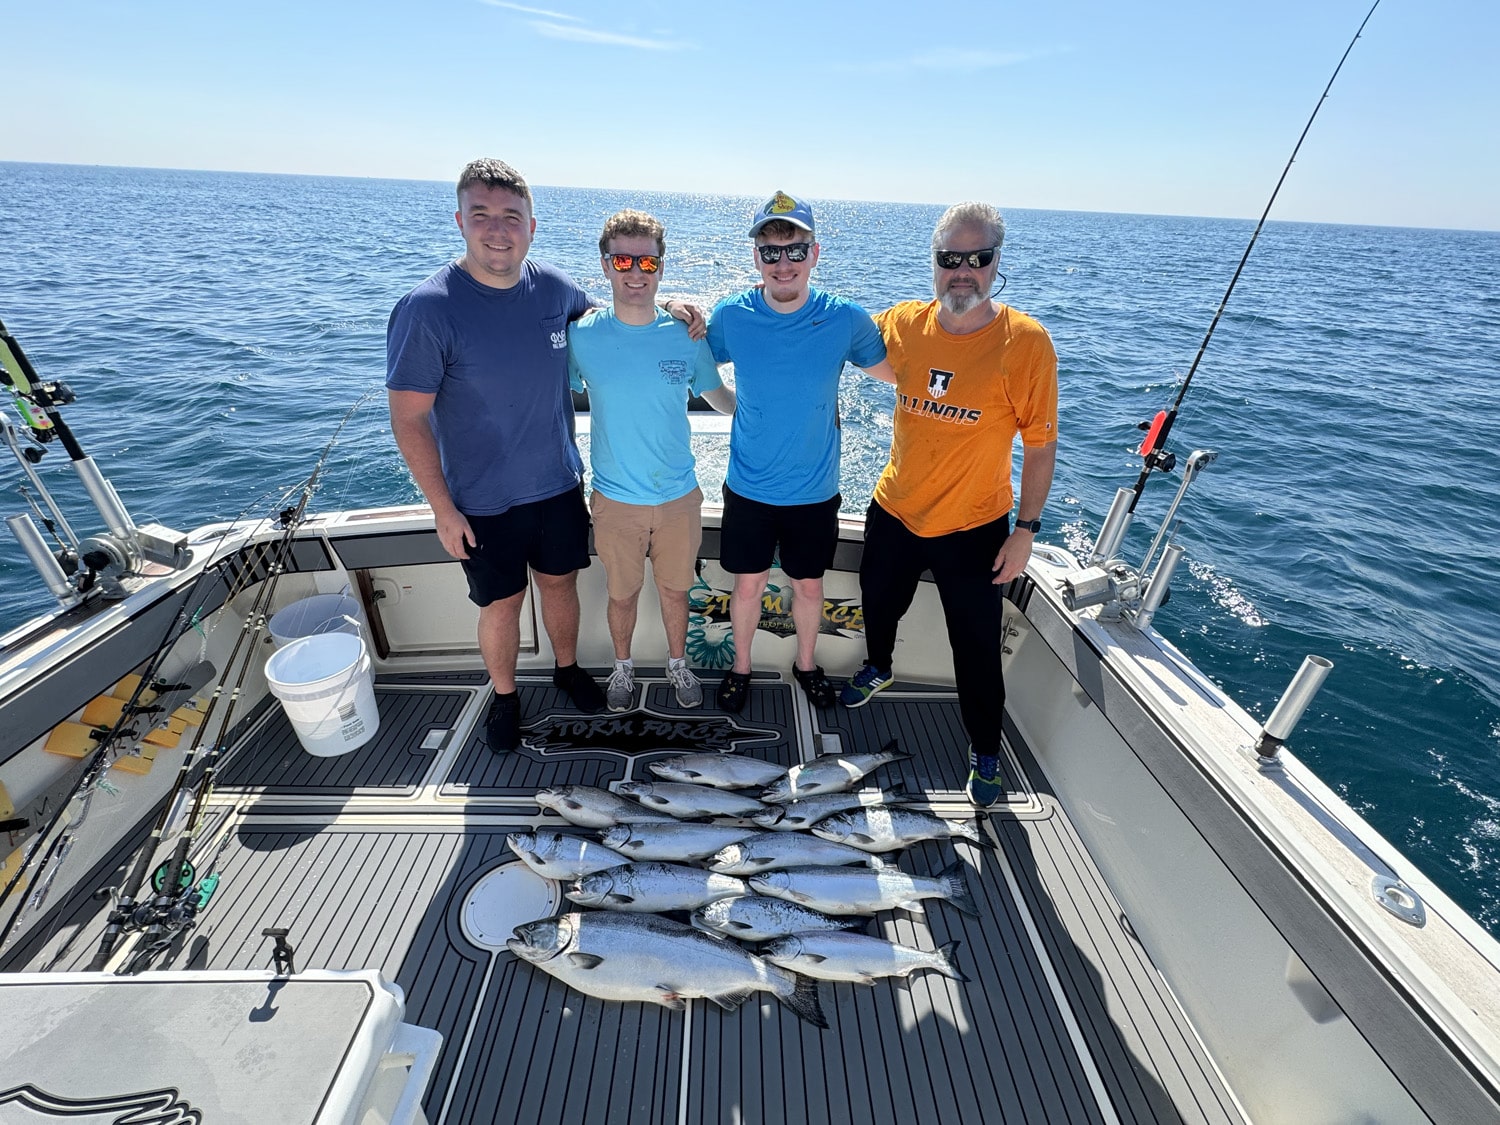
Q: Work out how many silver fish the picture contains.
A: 14